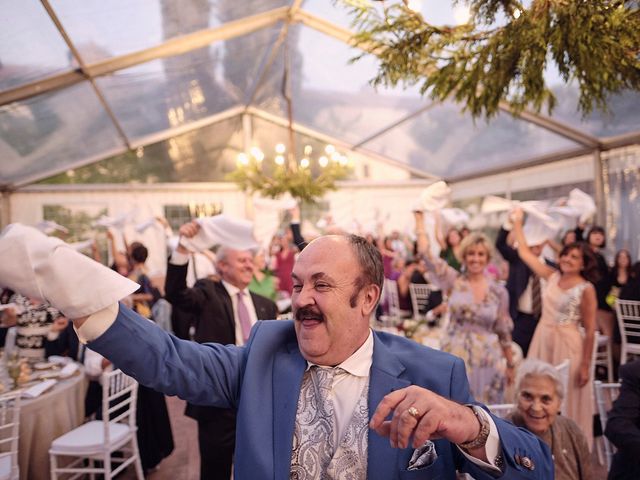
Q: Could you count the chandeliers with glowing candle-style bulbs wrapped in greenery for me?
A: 2